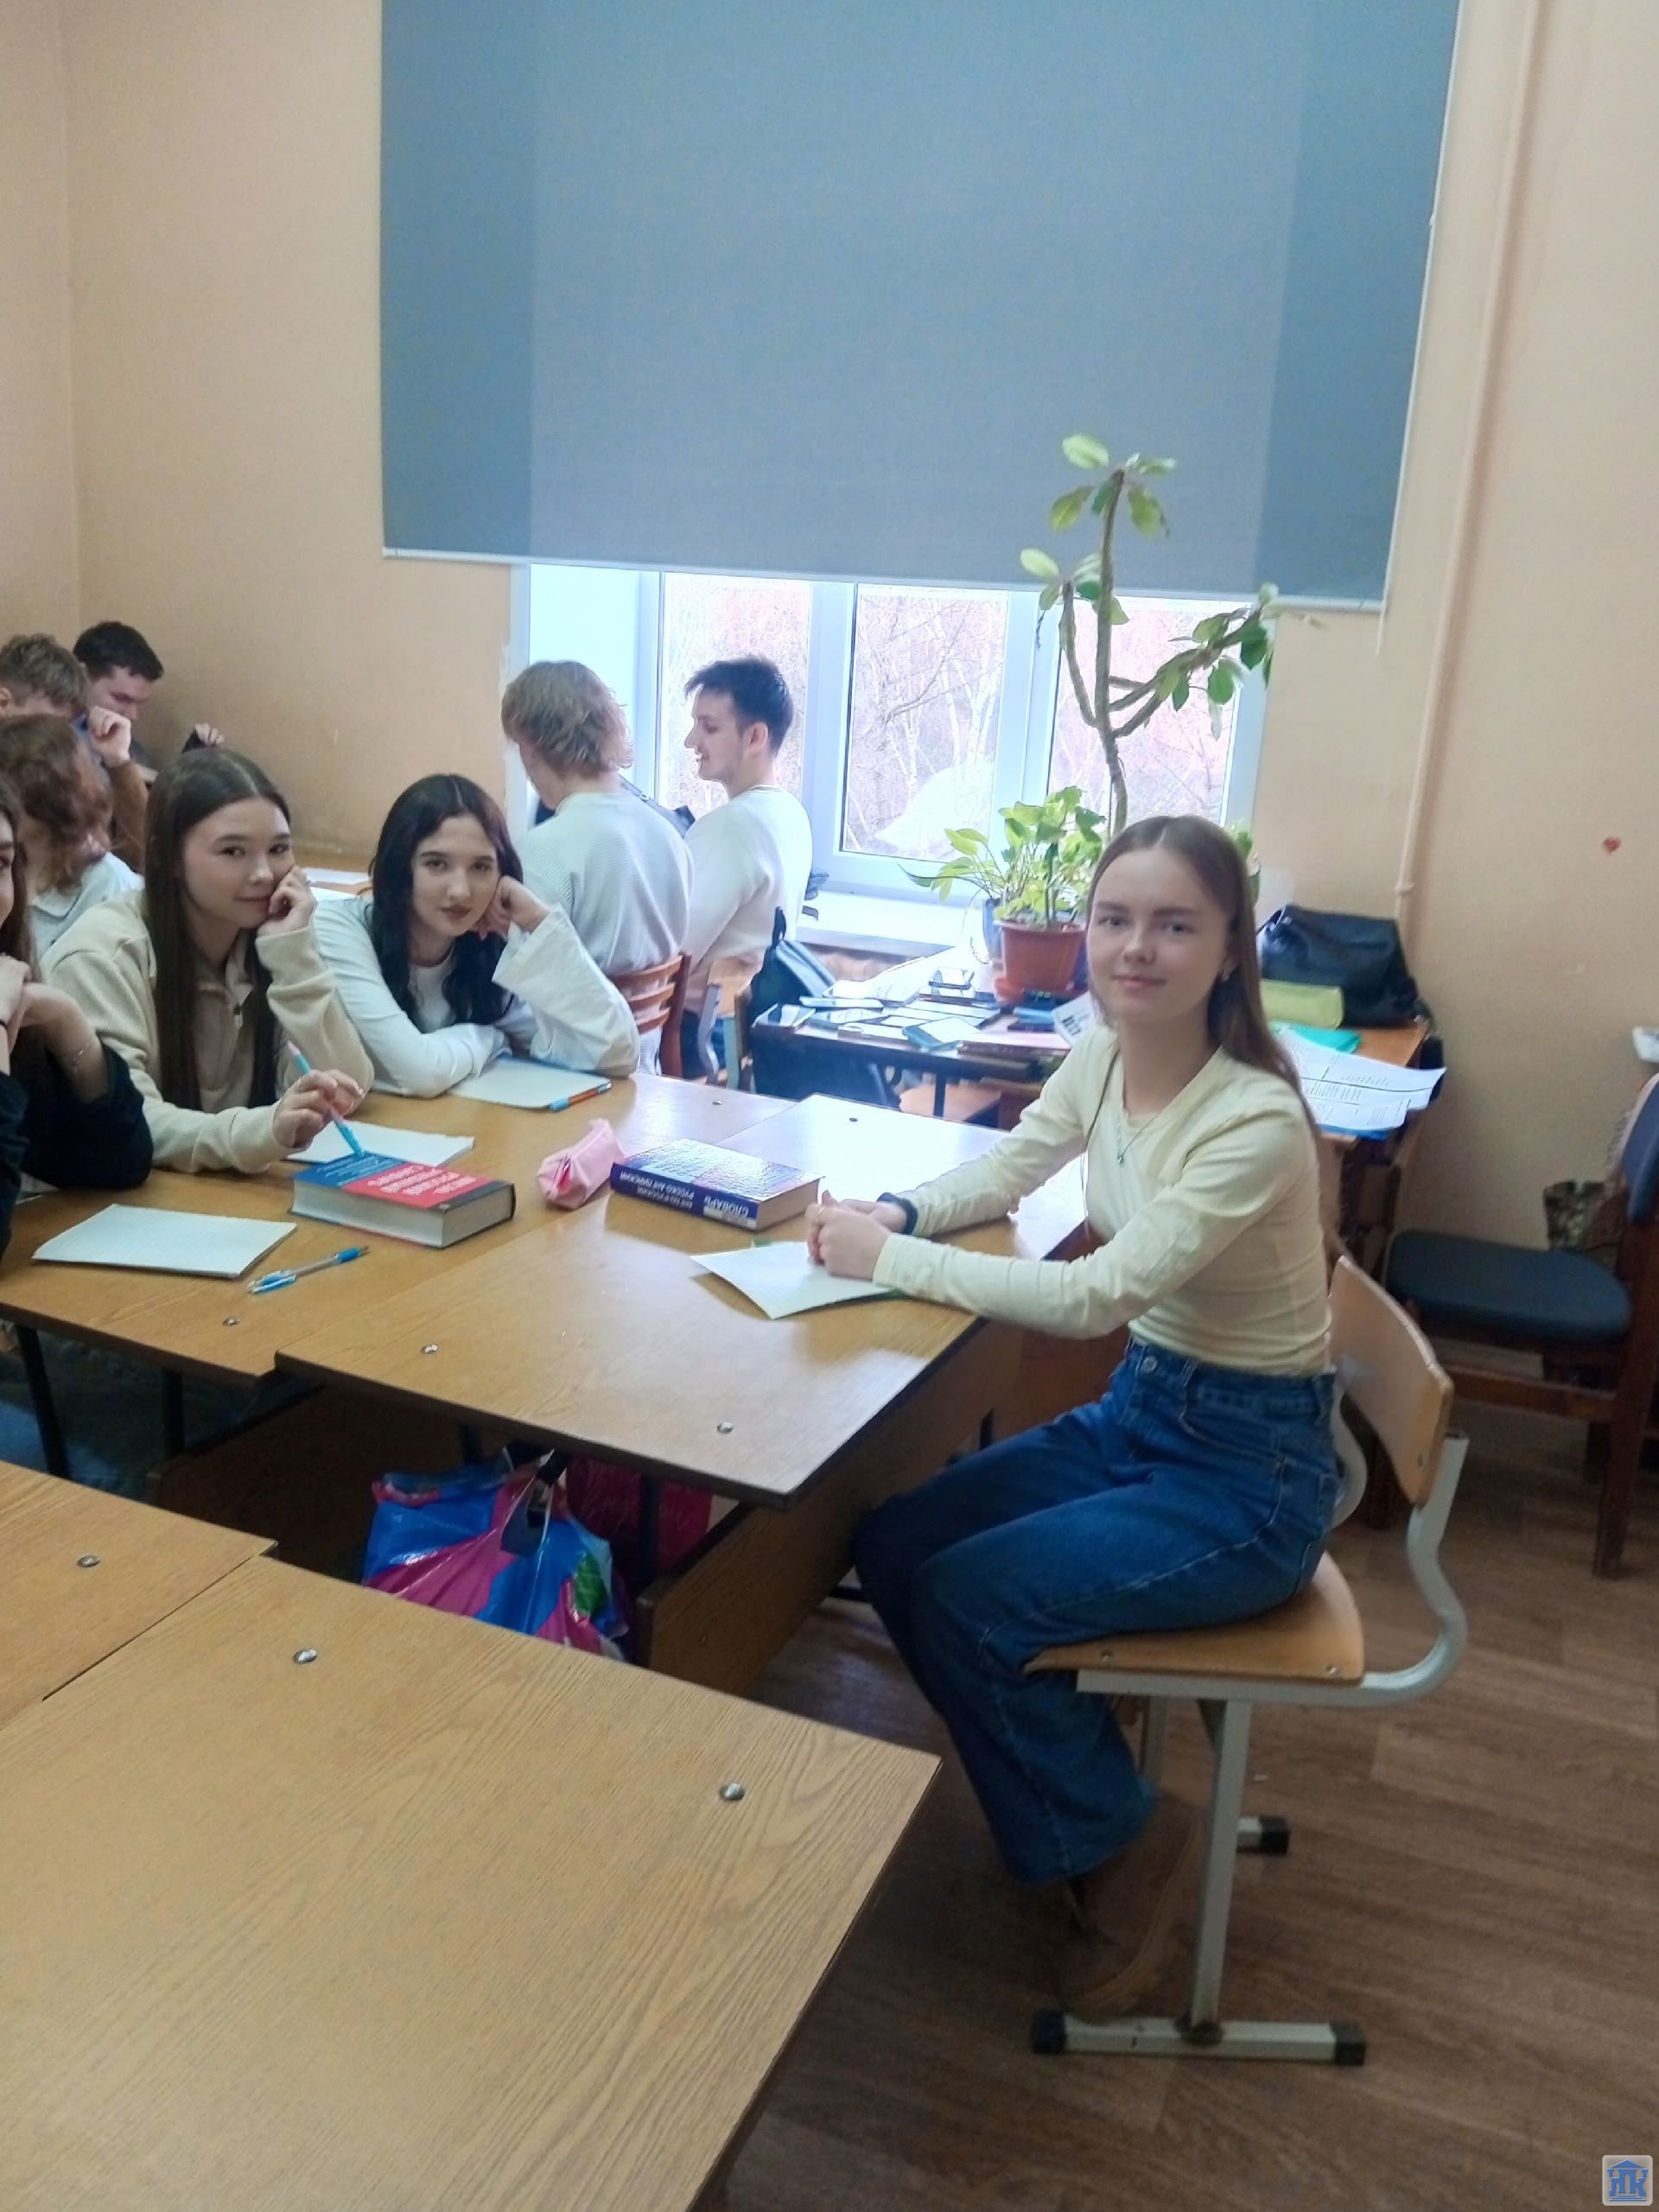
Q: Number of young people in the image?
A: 9